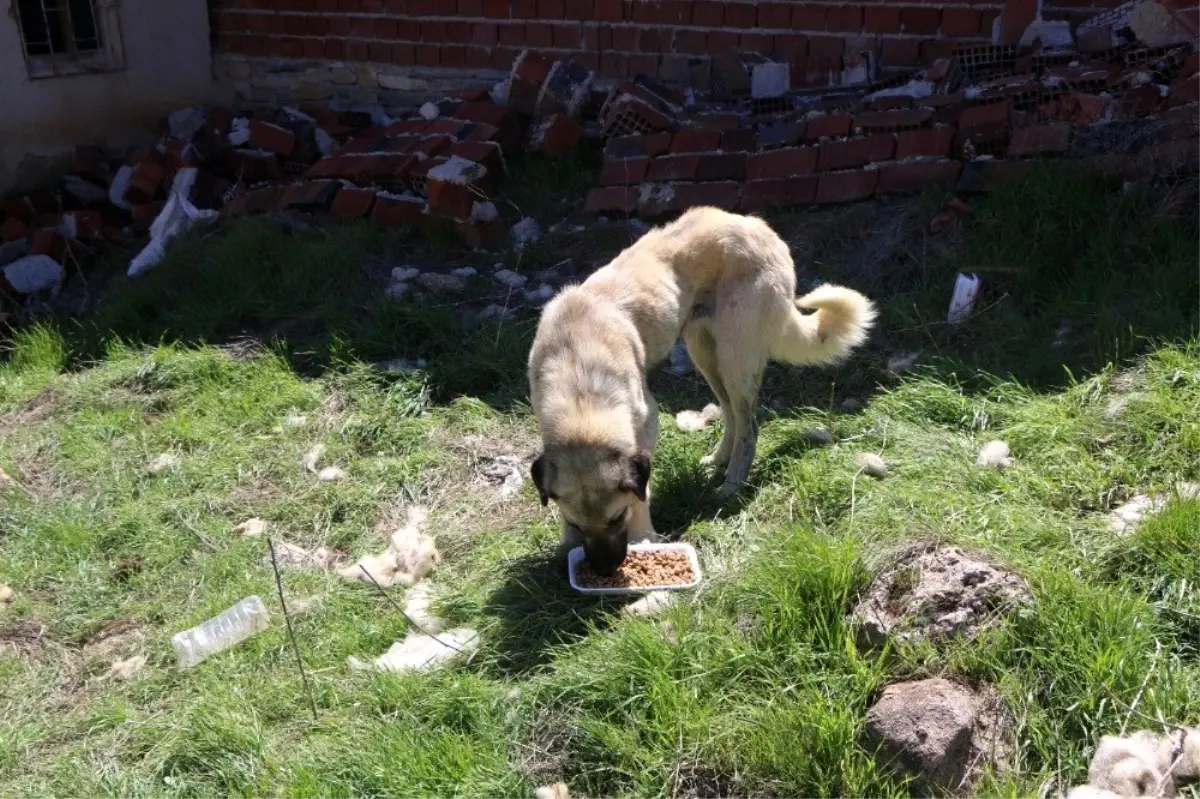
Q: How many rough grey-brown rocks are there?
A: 2